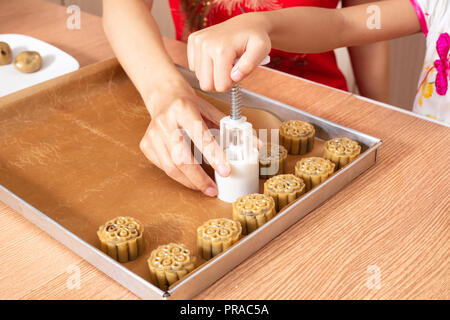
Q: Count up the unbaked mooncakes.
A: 9